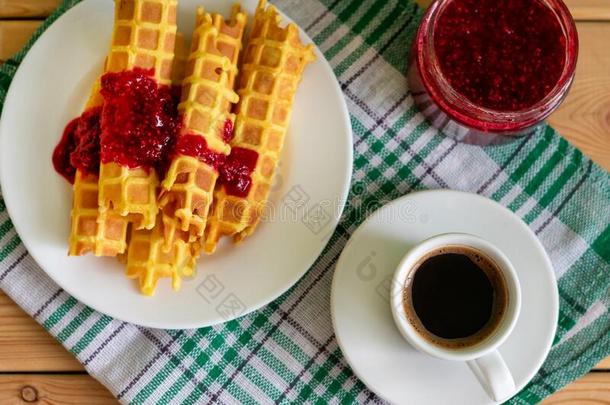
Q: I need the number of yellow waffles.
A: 5